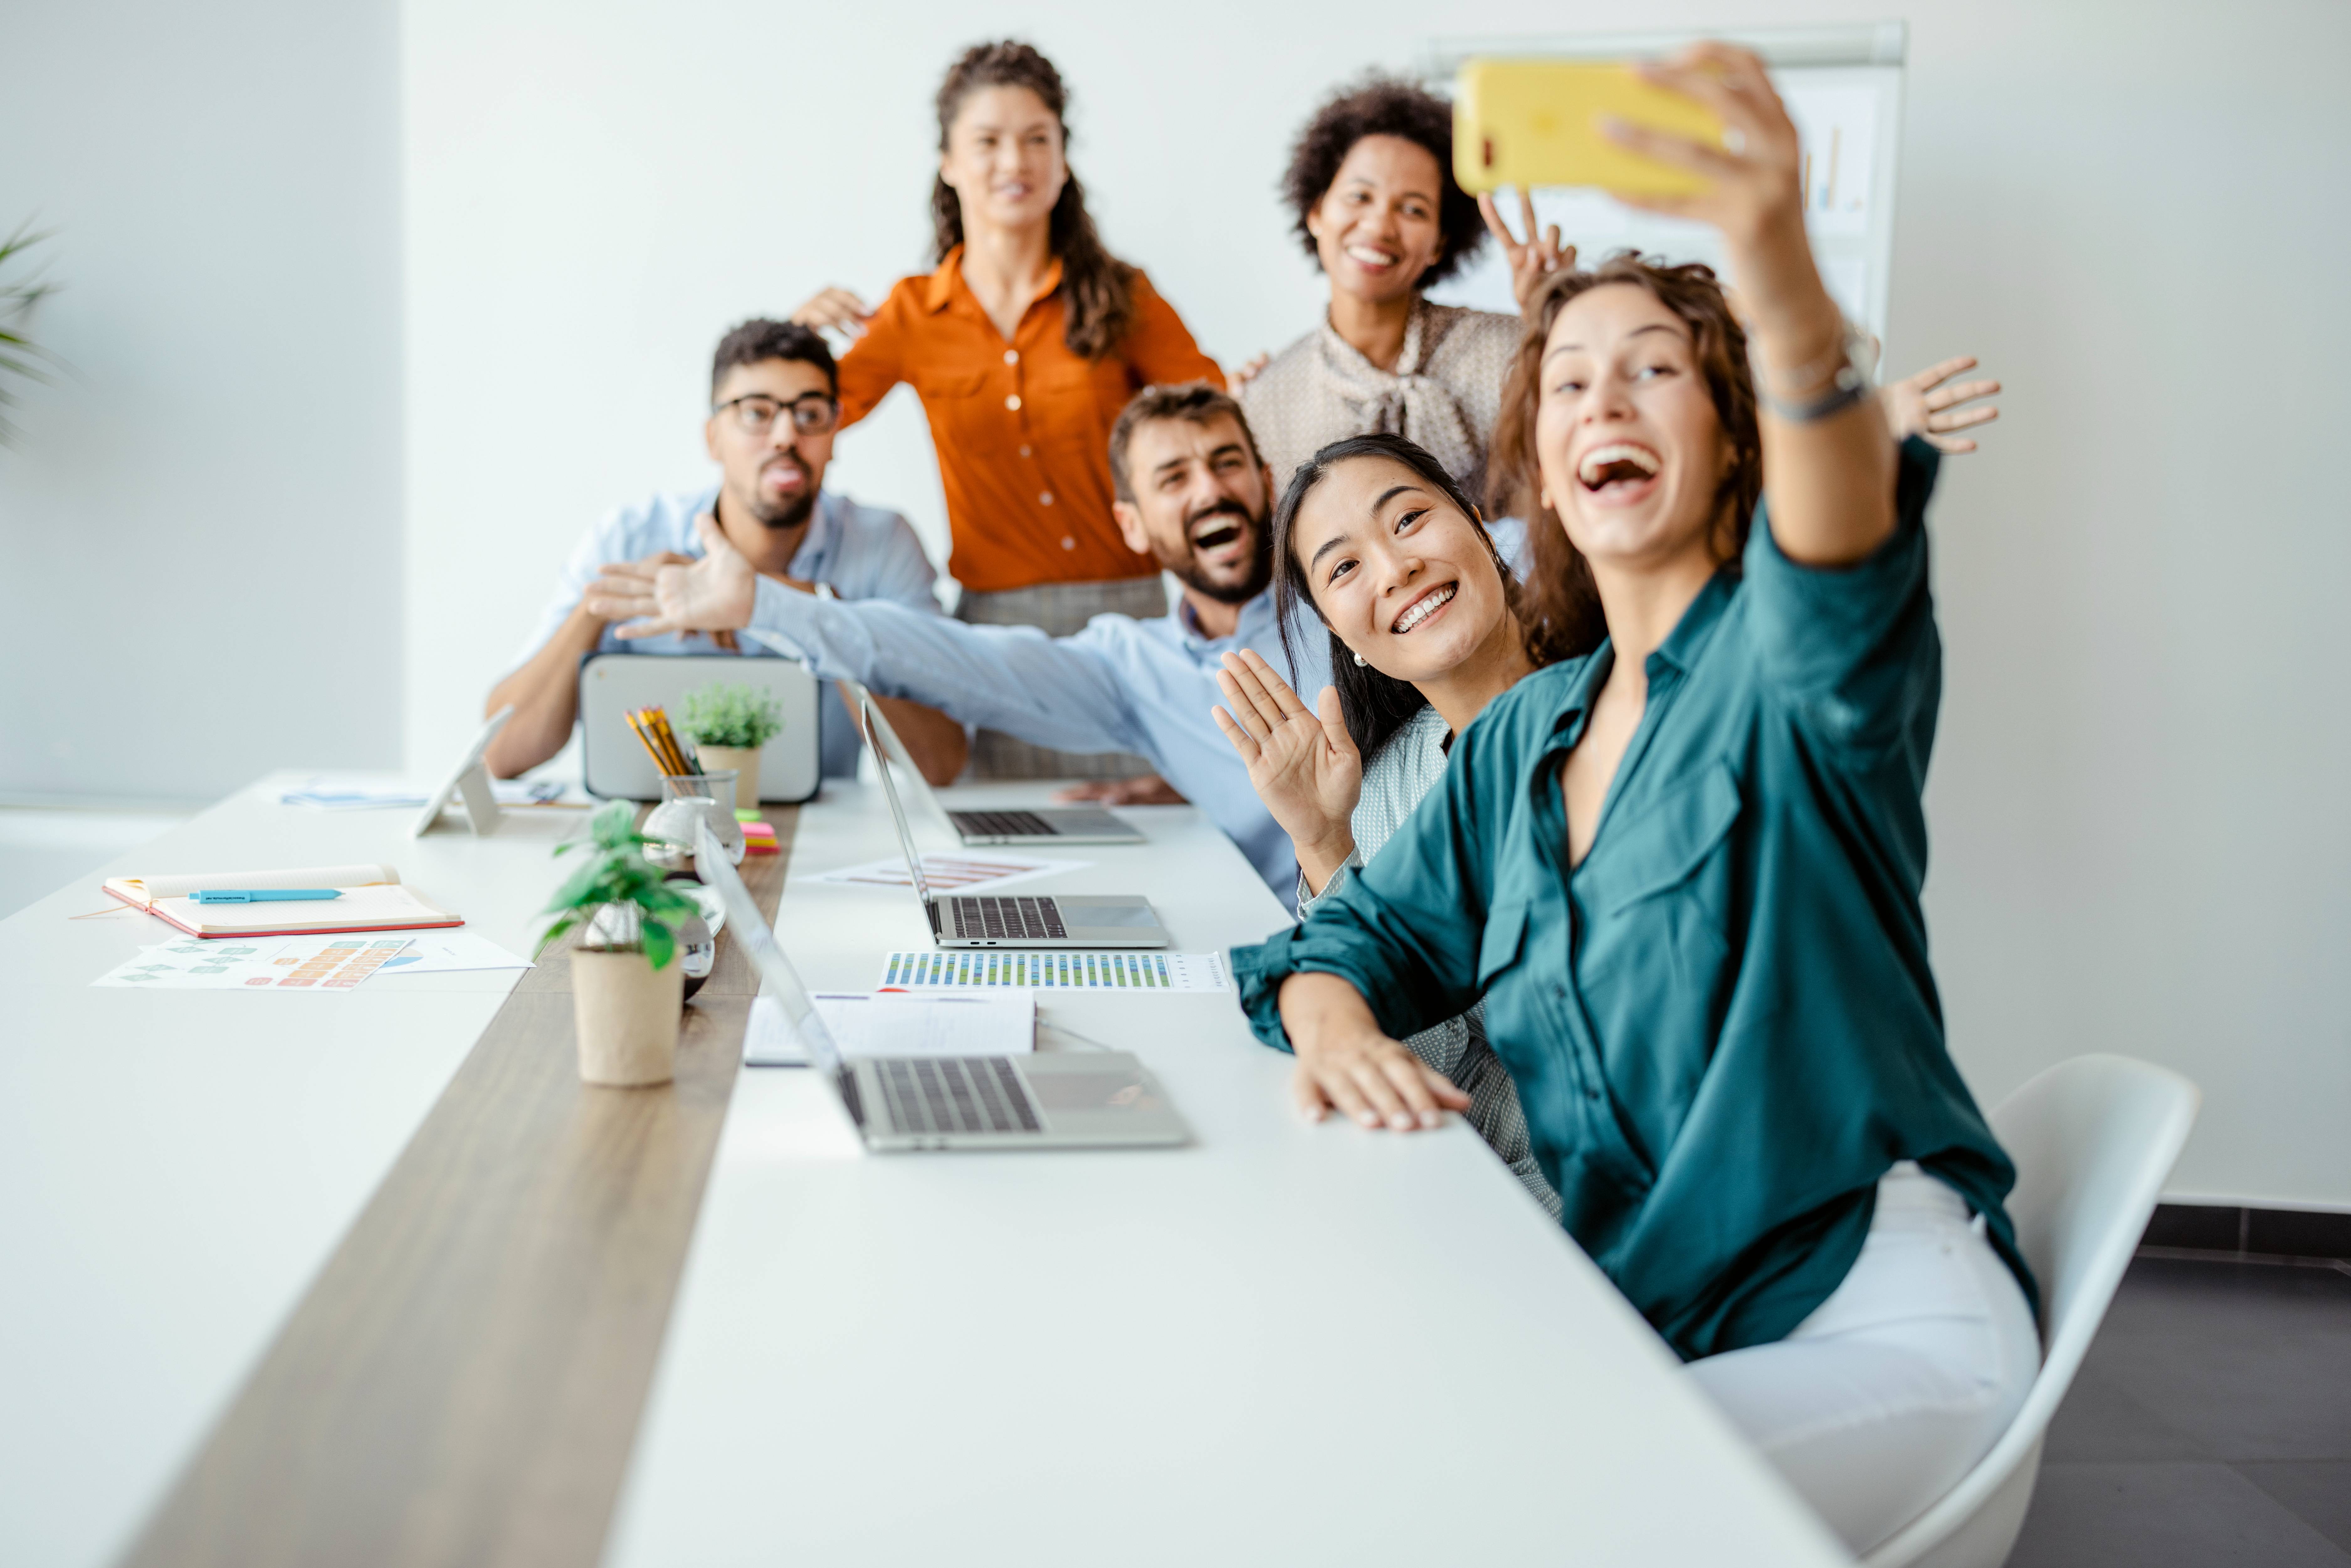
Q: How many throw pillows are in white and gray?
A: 0